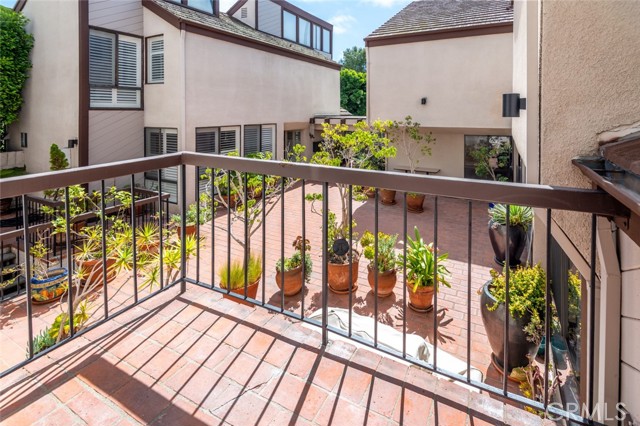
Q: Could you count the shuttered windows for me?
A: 5